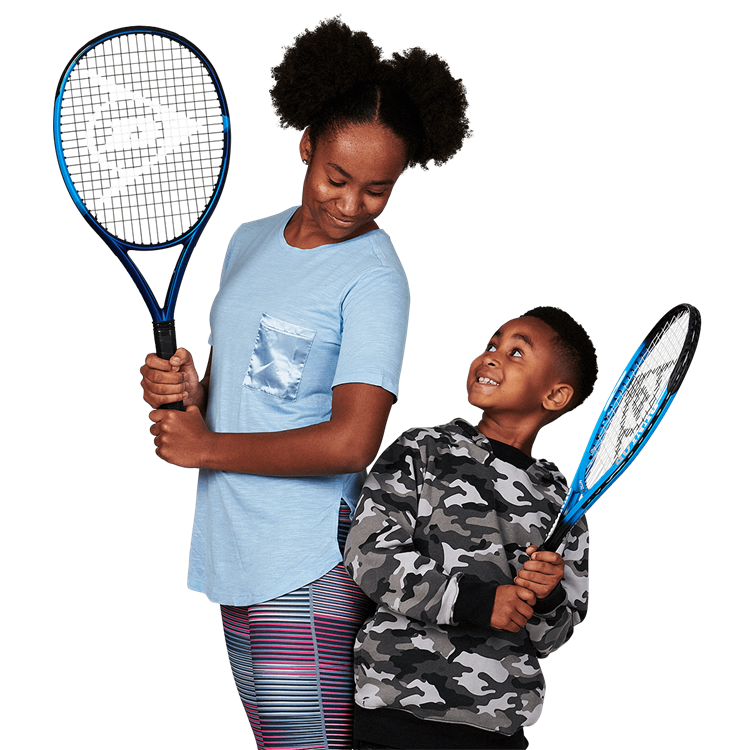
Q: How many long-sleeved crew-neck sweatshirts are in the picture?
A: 1